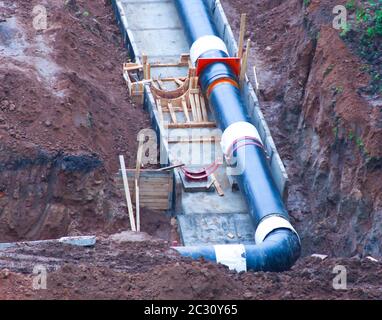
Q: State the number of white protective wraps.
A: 4